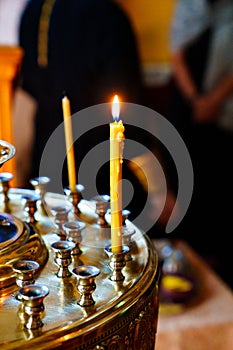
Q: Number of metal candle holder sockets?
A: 14